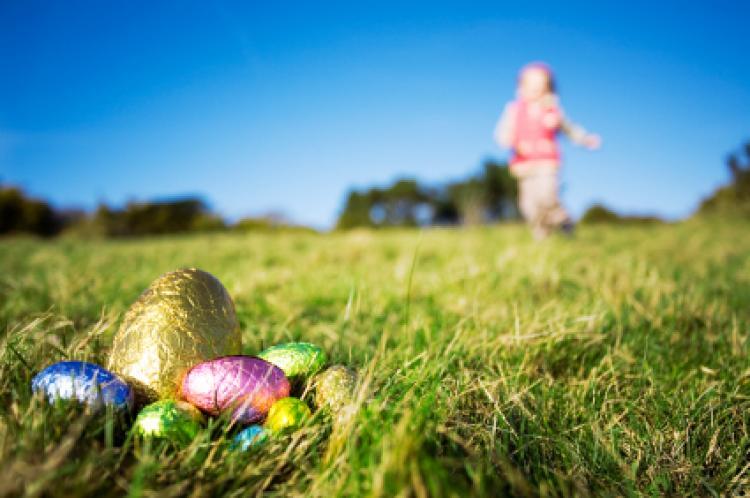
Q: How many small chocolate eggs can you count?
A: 7